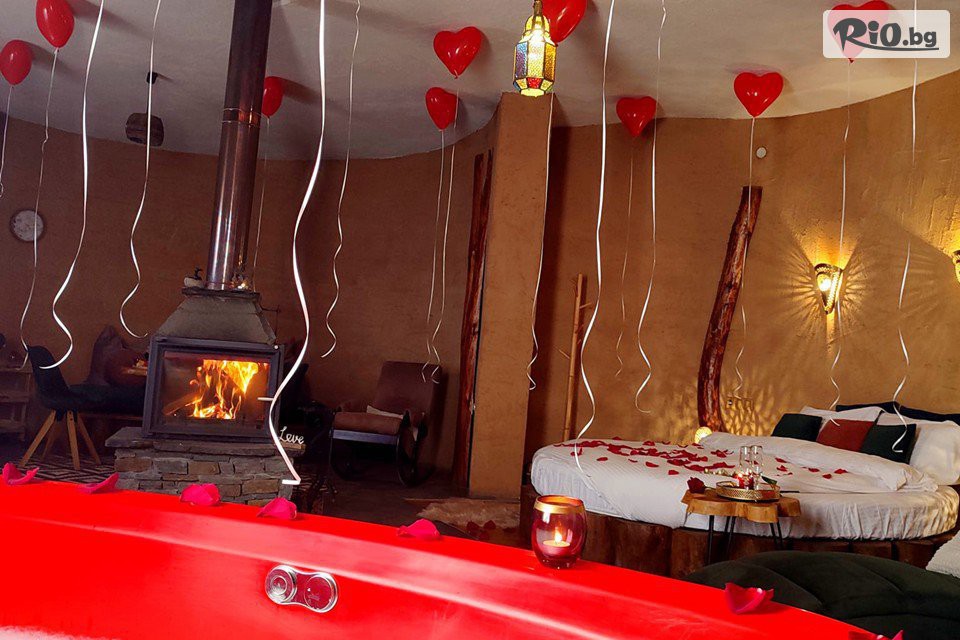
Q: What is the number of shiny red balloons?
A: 9